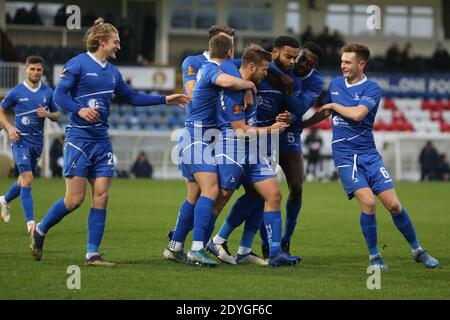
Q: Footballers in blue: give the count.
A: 8